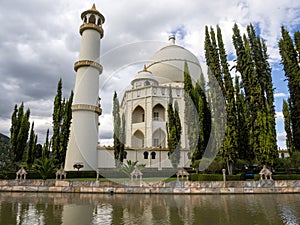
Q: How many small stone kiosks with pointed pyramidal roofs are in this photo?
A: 5